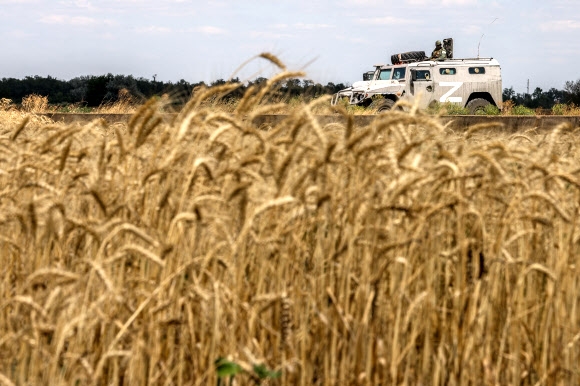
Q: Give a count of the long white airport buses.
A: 0